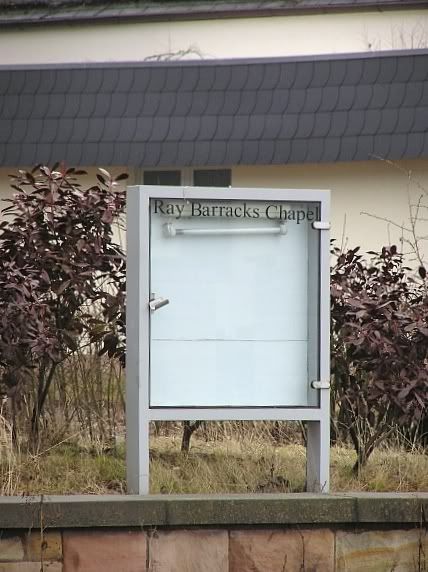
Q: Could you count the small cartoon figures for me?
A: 0